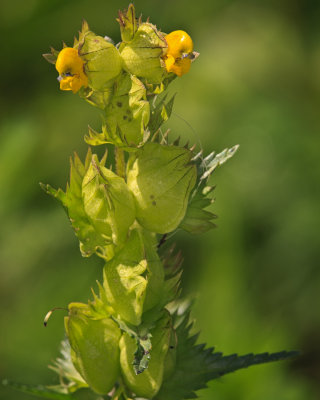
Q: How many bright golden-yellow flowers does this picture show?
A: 2